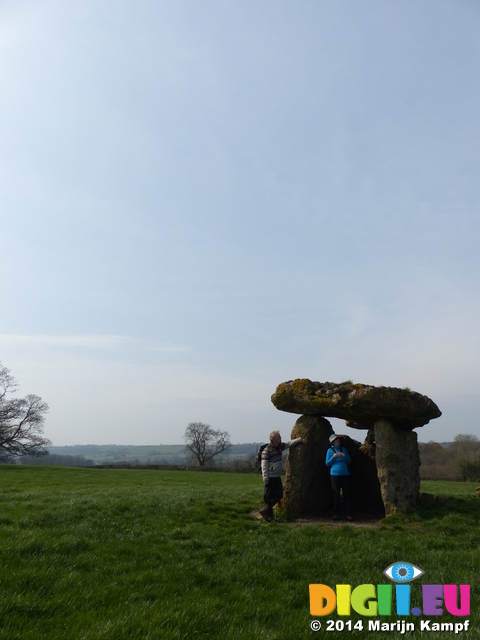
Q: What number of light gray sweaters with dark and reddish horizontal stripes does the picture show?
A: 1